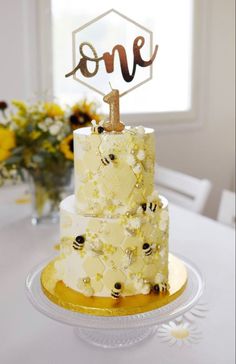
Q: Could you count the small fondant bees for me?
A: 7